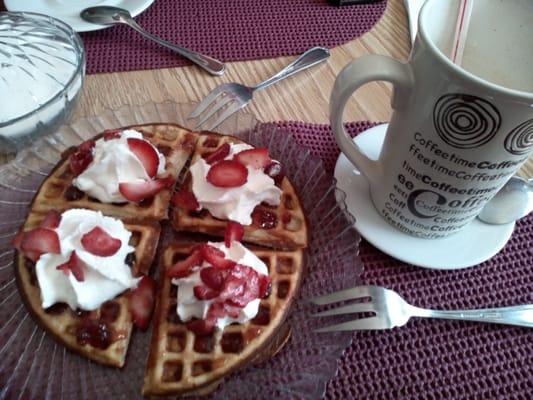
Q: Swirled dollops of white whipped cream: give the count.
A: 4